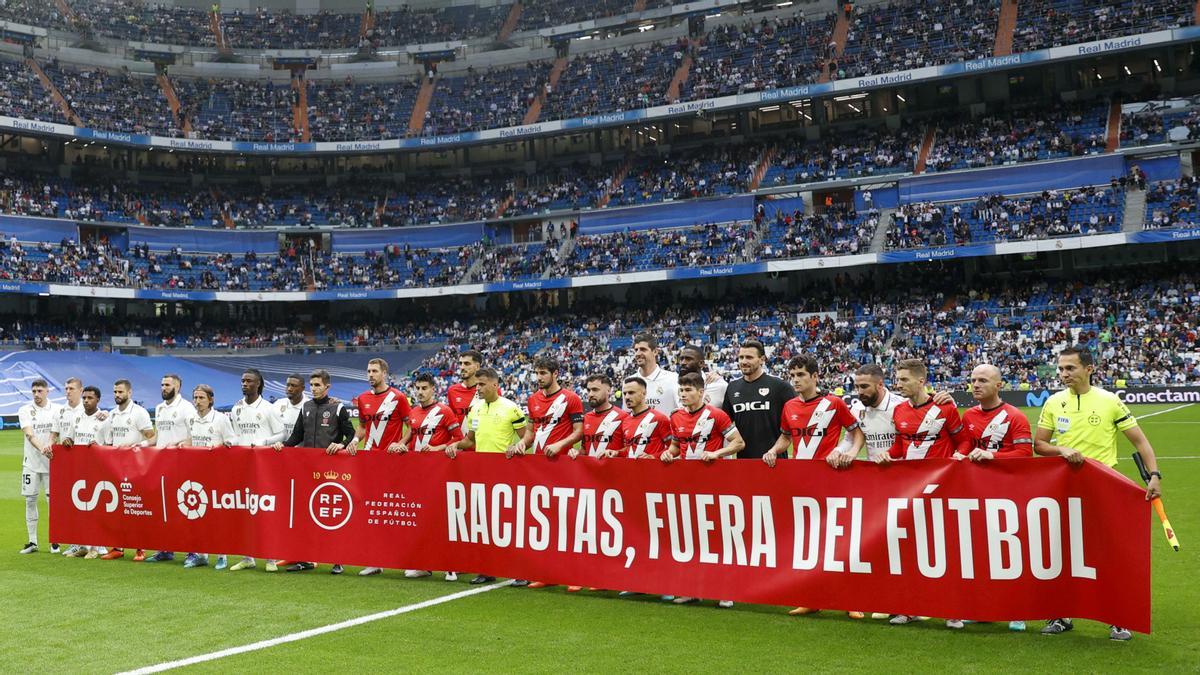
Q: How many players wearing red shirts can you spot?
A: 10